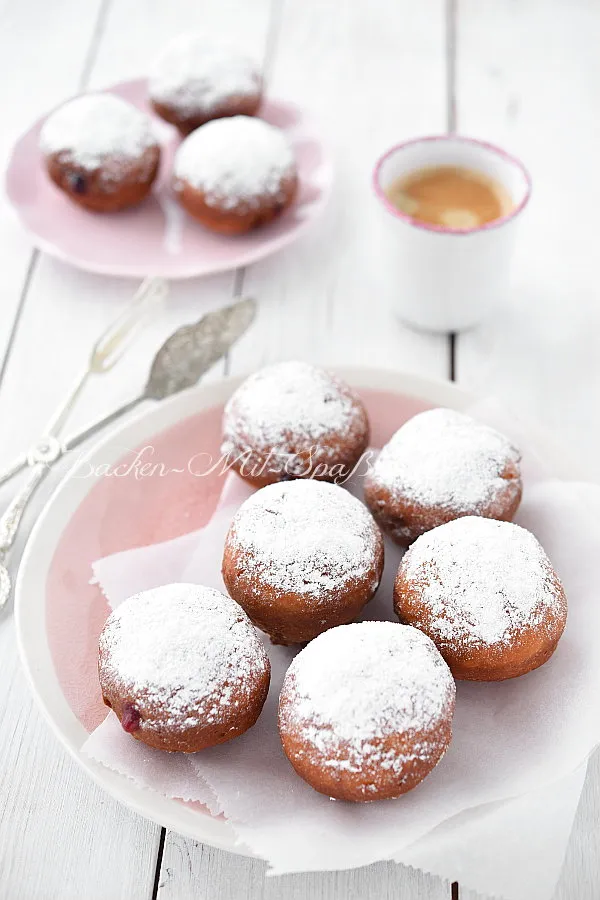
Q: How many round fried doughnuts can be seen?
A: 9